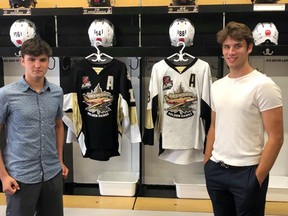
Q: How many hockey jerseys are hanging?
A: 2